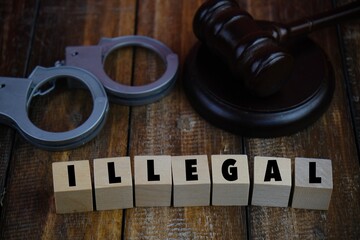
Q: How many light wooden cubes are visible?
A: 7